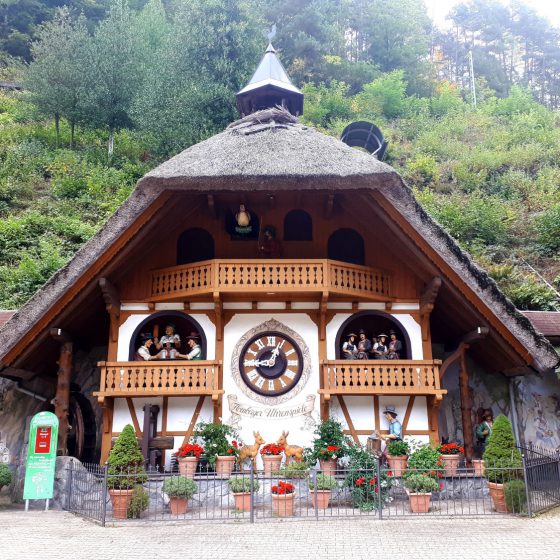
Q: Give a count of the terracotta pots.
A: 14